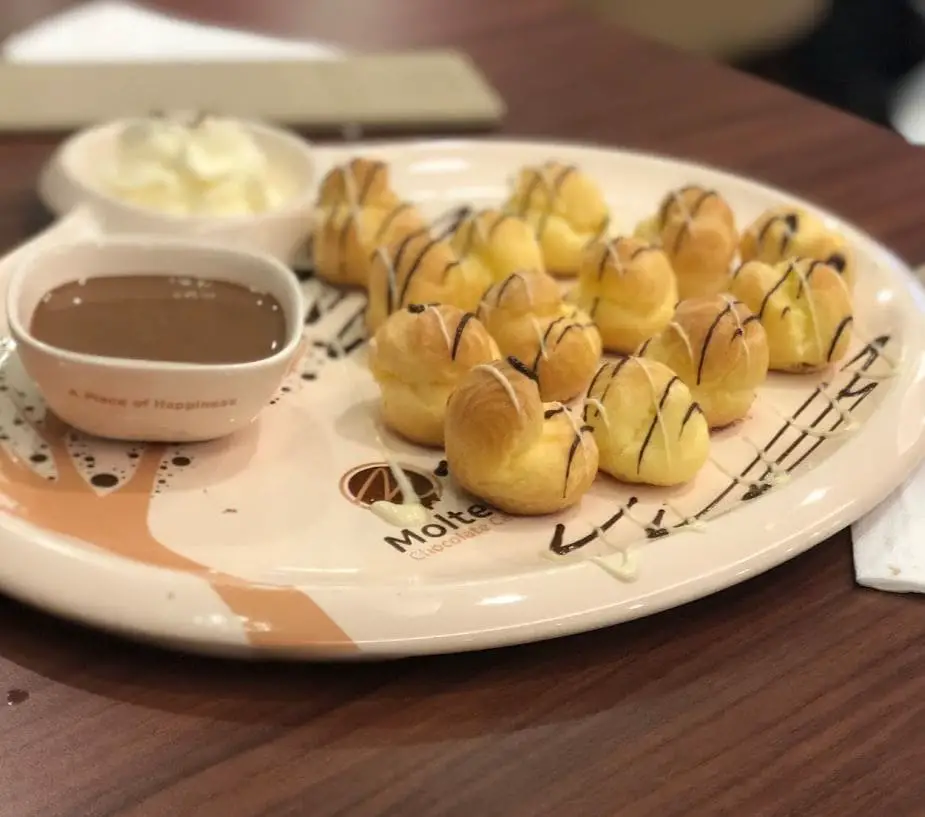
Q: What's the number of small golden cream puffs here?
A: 13